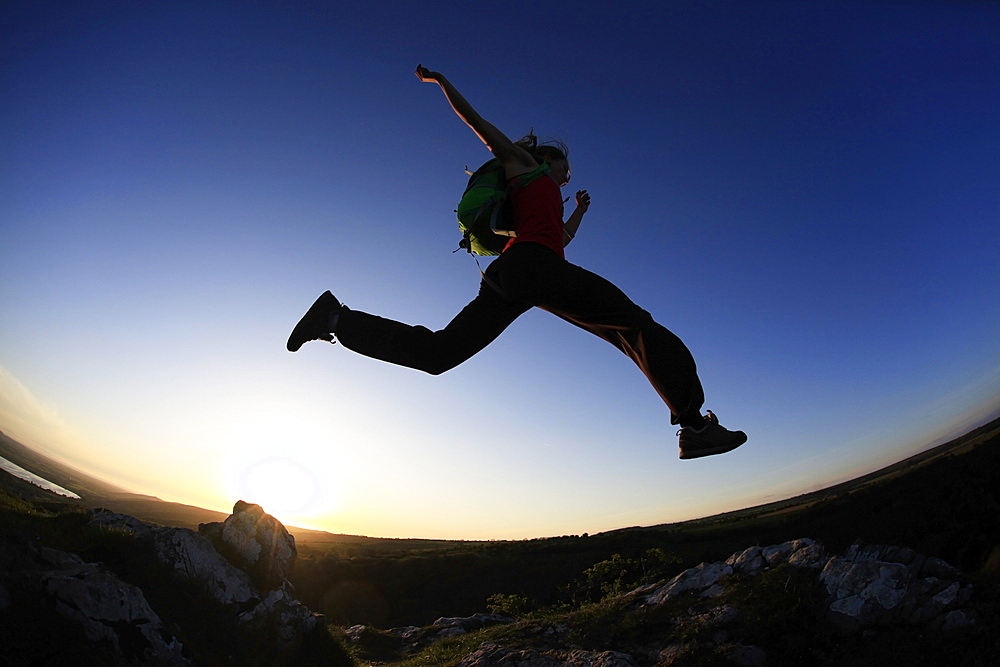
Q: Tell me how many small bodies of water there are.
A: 1